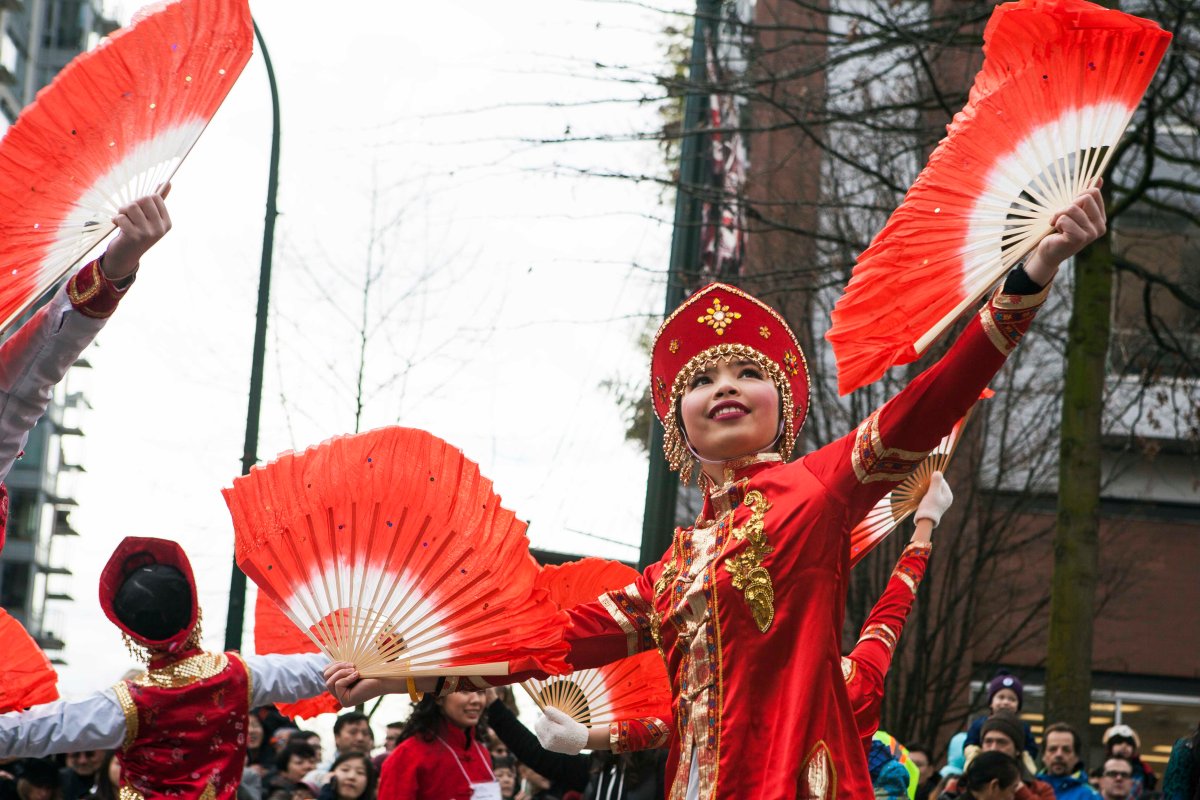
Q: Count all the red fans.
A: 7